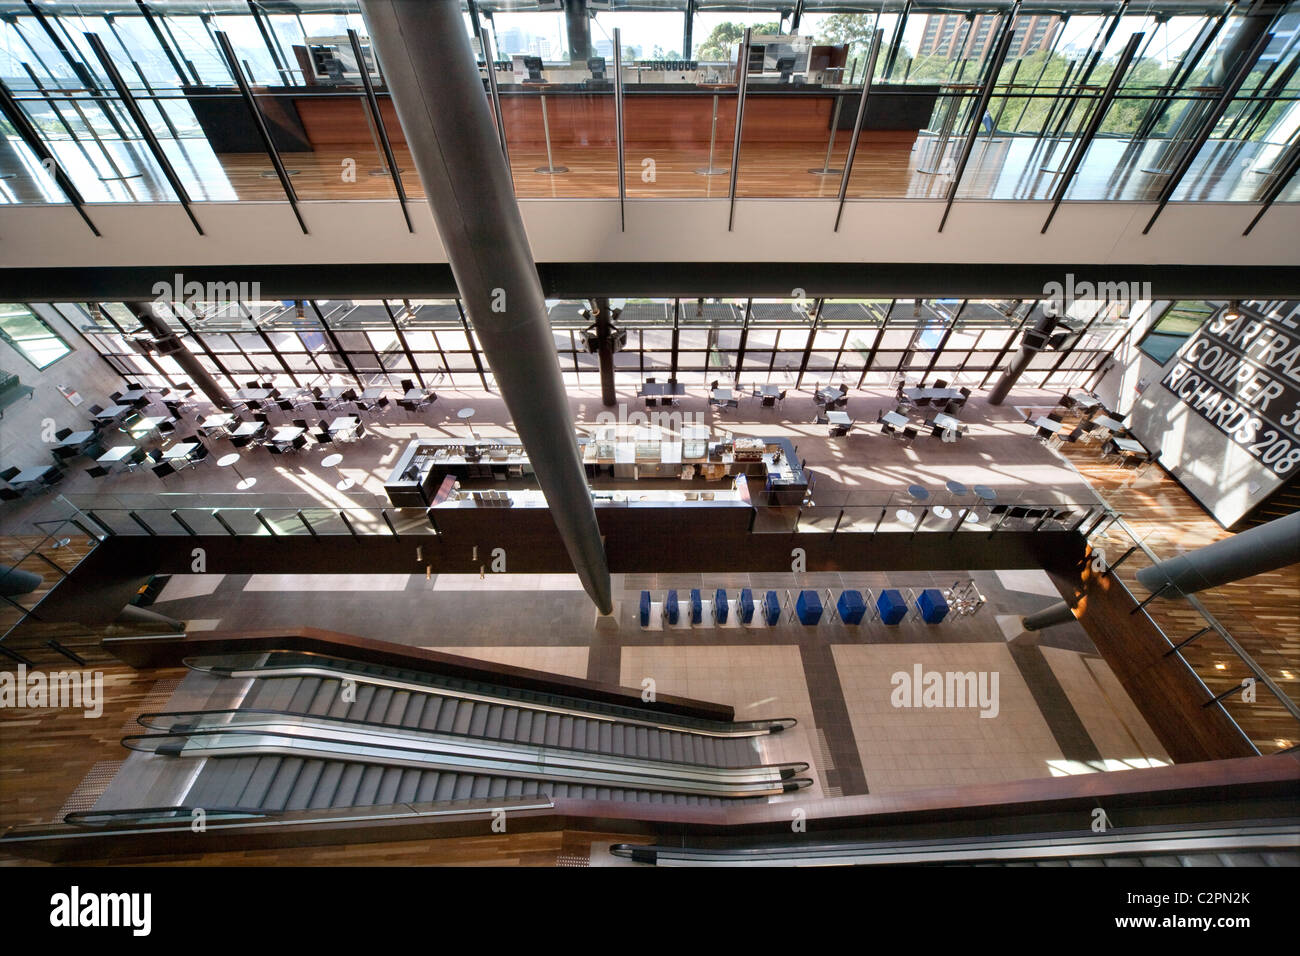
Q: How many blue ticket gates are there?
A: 10